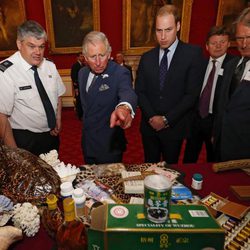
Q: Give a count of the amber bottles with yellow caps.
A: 2